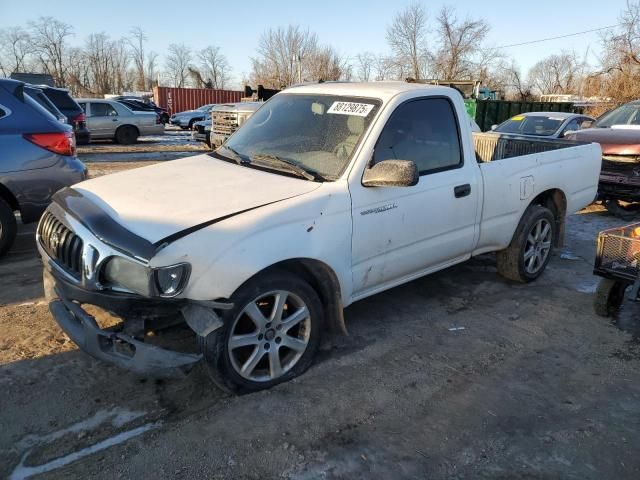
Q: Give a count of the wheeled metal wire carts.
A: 1